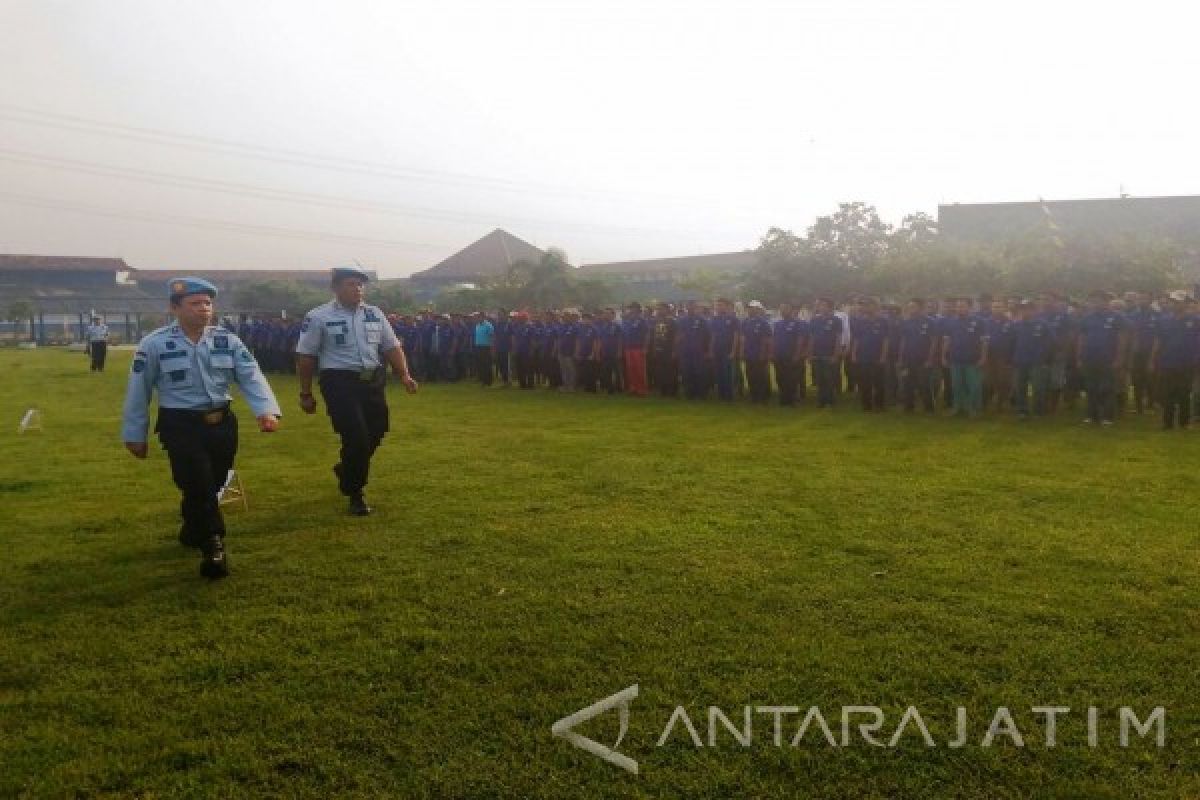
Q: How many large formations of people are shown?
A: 1